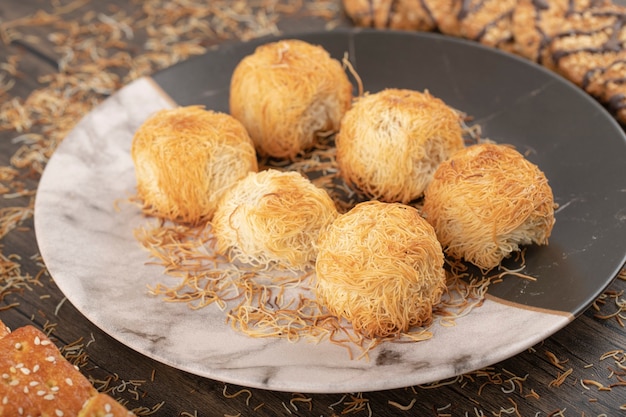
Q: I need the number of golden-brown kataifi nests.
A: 6